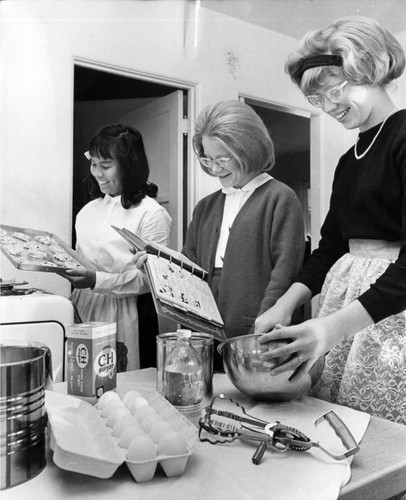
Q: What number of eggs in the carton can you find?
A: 12